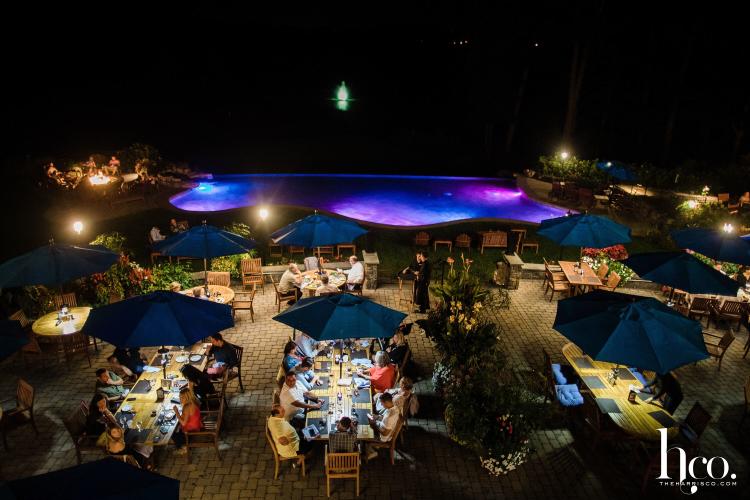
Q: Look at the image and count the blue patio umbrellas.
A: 12